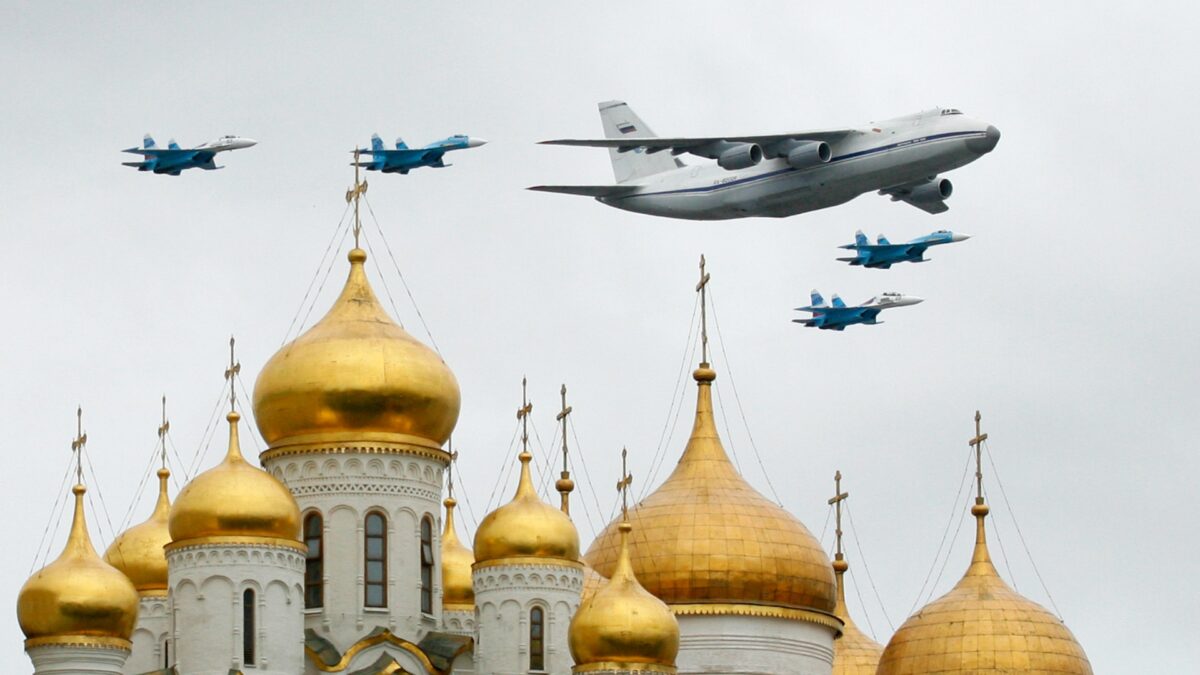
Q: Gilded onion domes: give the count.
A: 11